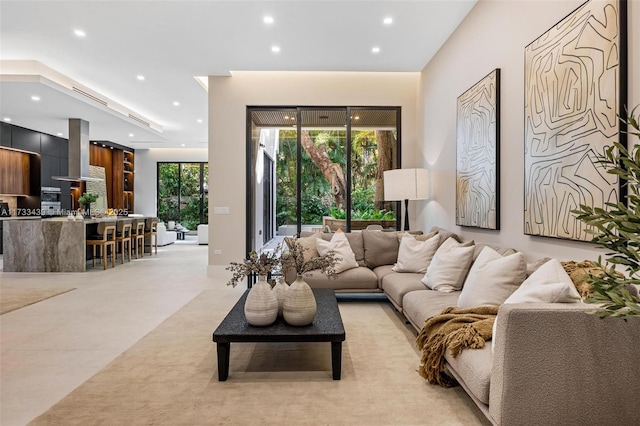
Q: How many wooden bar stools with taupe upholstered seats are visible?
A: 4